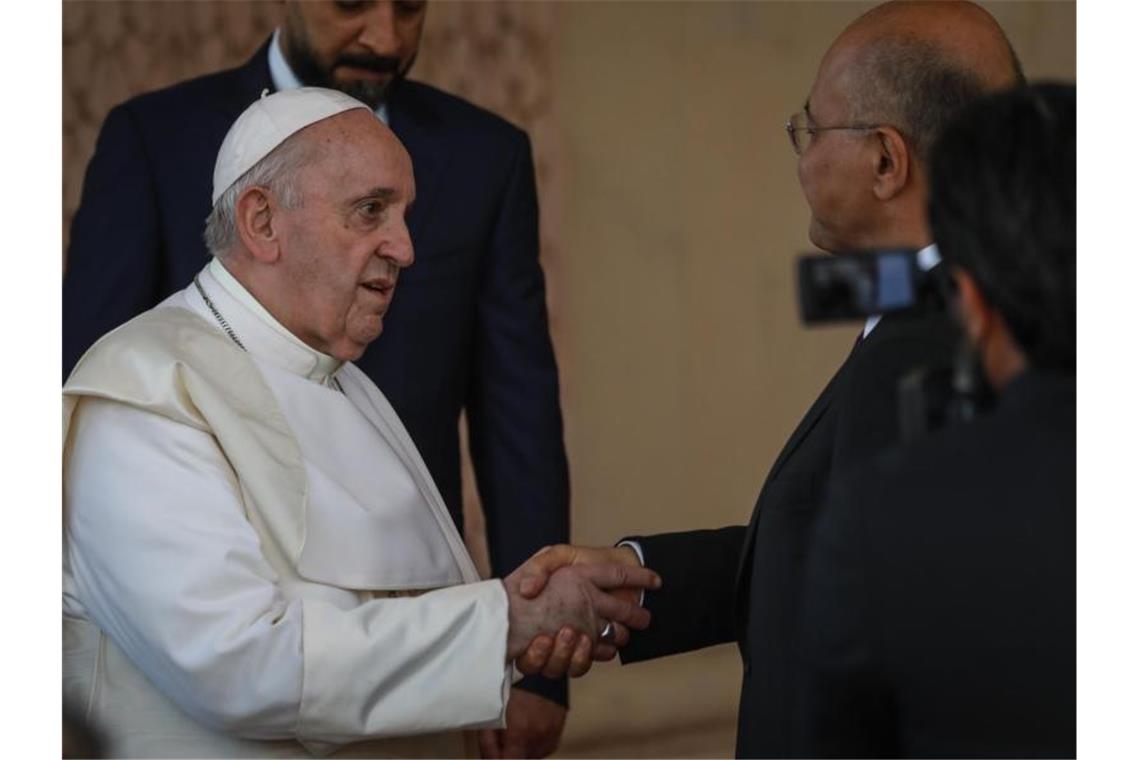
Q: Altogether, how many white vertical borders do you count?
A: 2